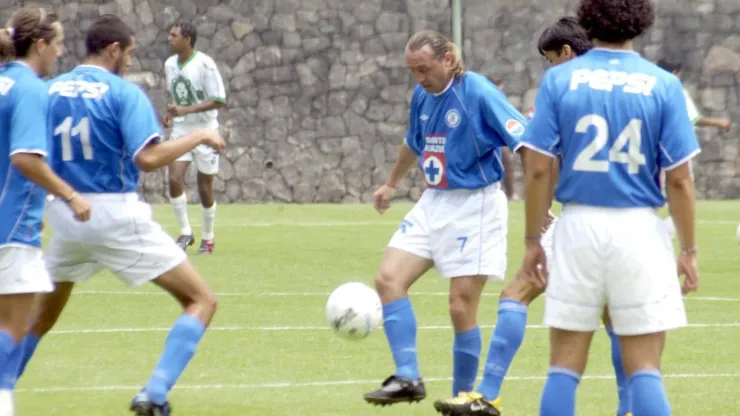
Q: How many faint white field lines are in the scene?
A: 4